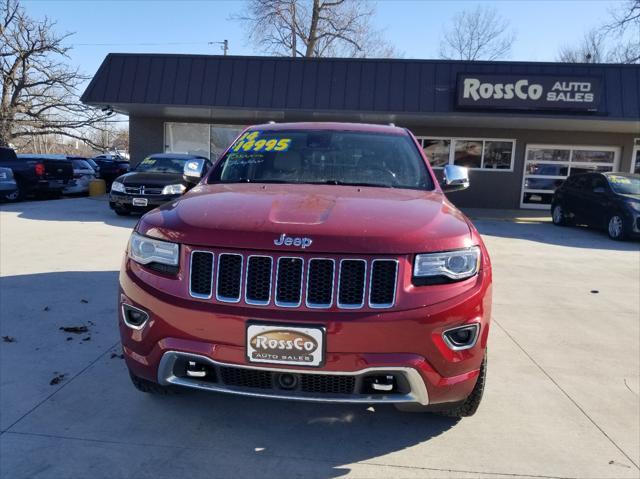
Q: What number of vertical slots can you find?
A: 7